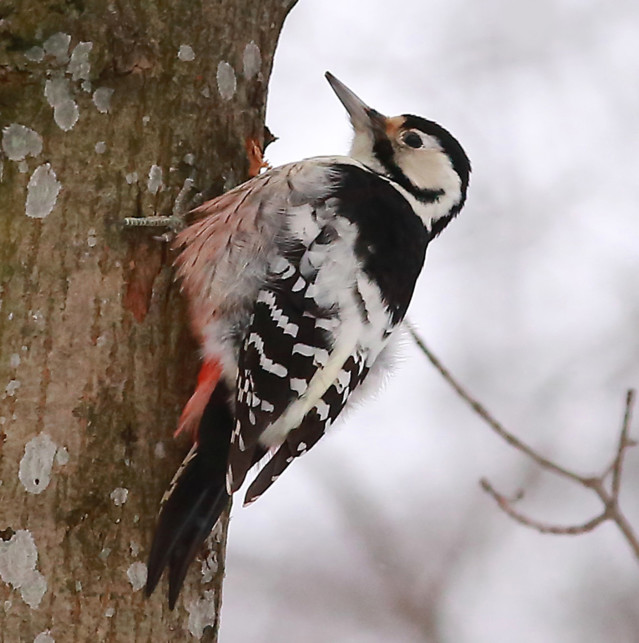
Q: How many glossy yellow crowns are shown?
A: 0